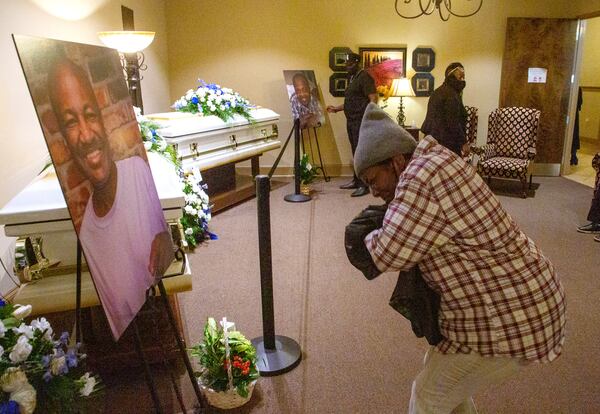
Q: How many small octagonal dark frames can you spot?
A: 4